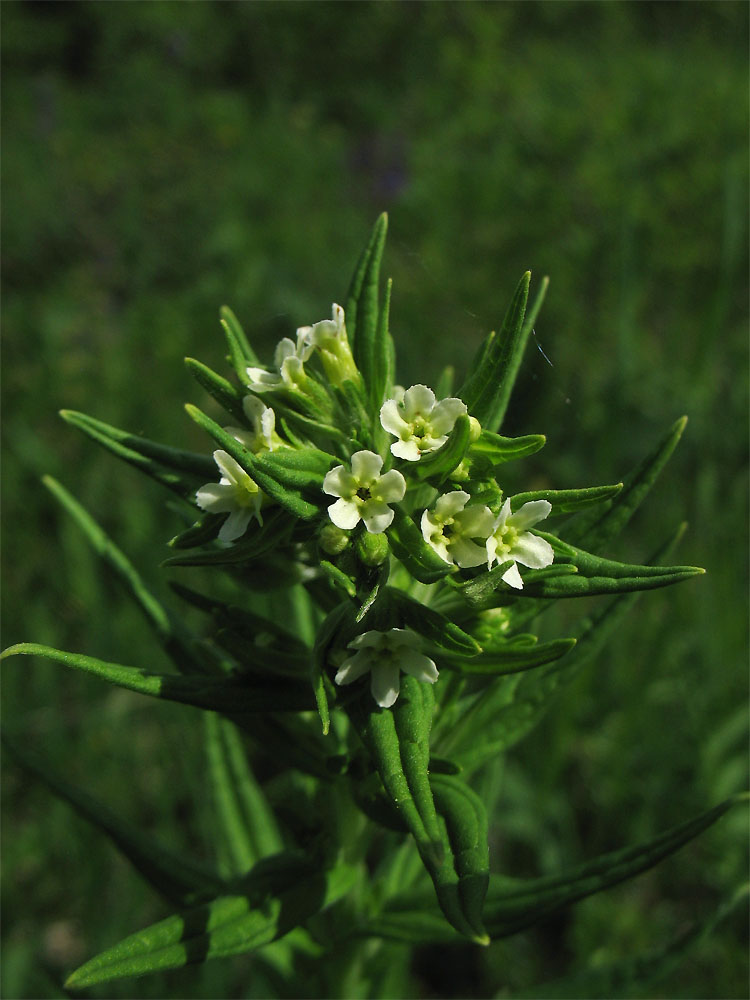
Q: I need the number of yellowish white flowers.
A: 9